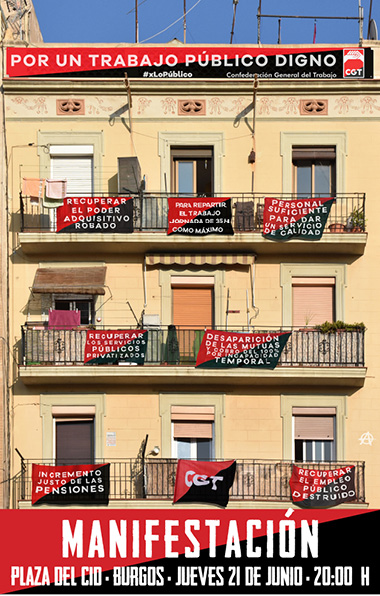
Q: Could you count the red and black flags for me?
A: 8